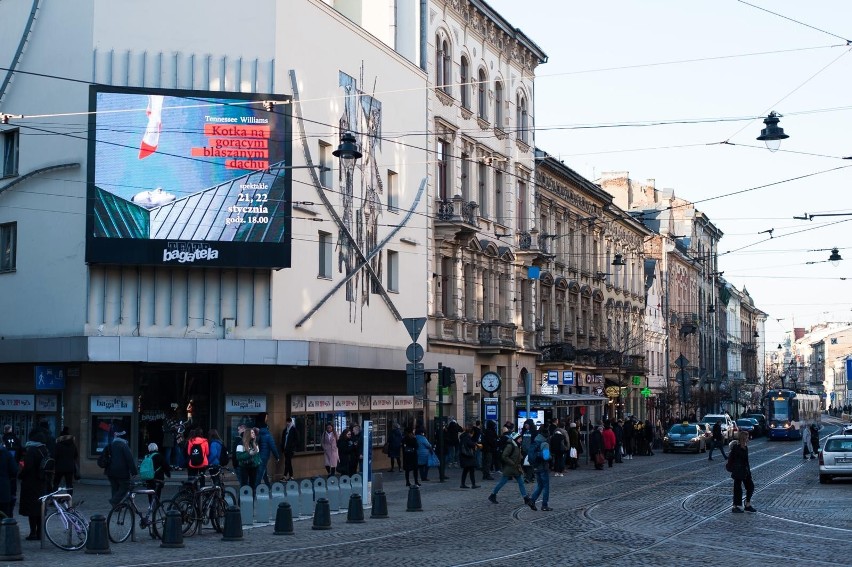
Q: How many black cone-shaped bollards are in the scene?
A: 9